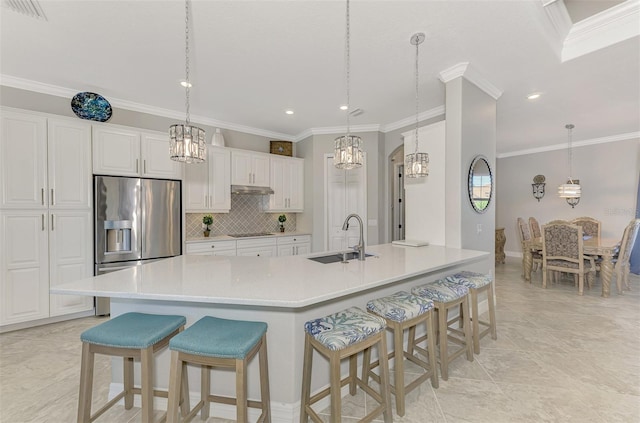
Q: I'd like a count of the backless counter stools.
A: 6